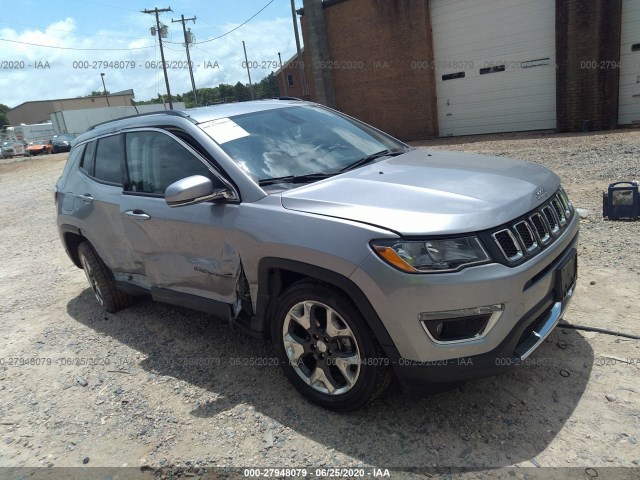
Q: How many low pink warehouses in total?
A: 1